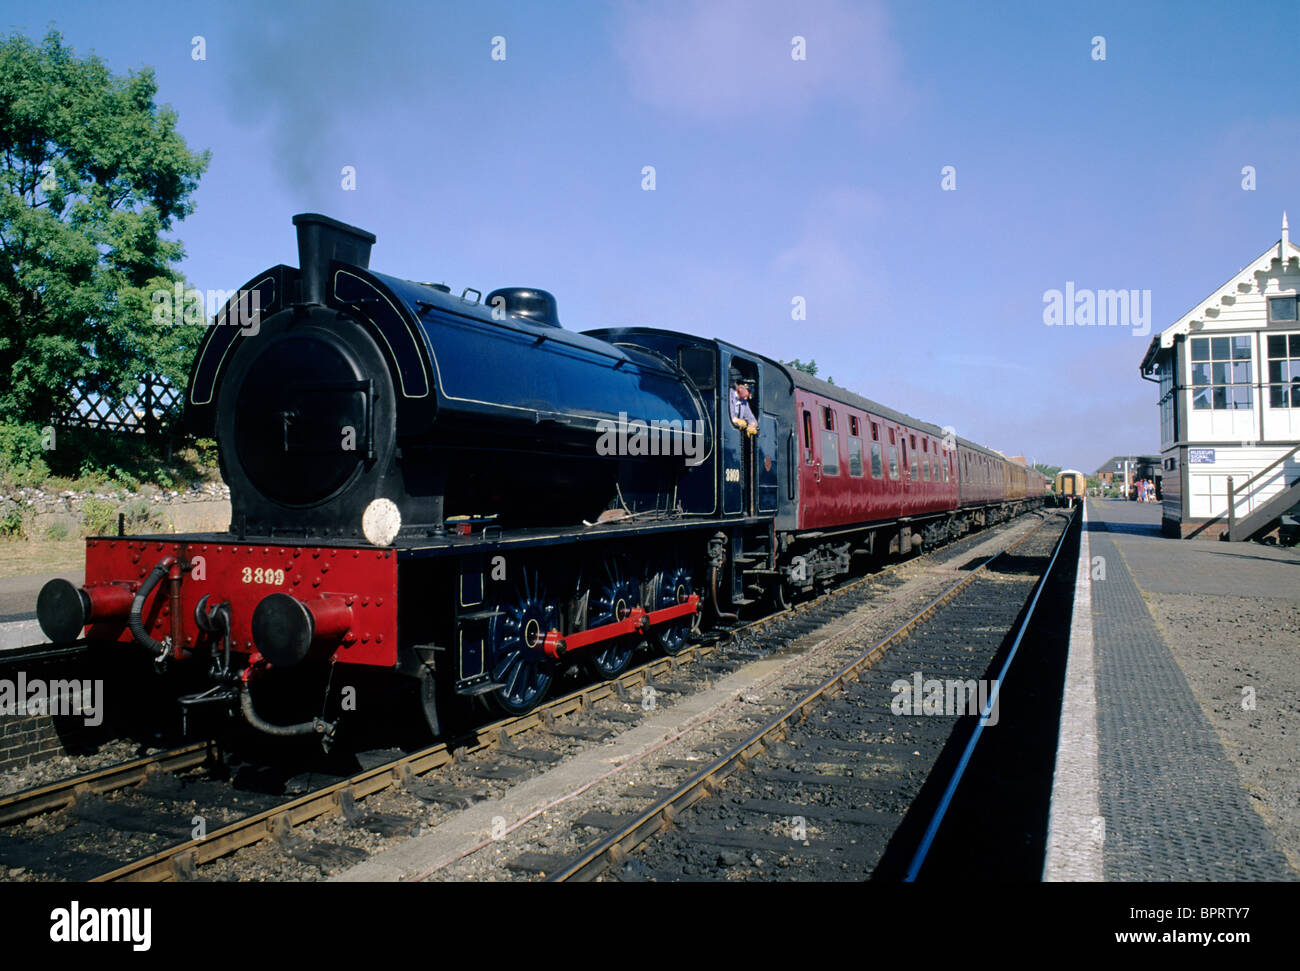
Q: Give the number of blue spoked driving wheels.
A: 3